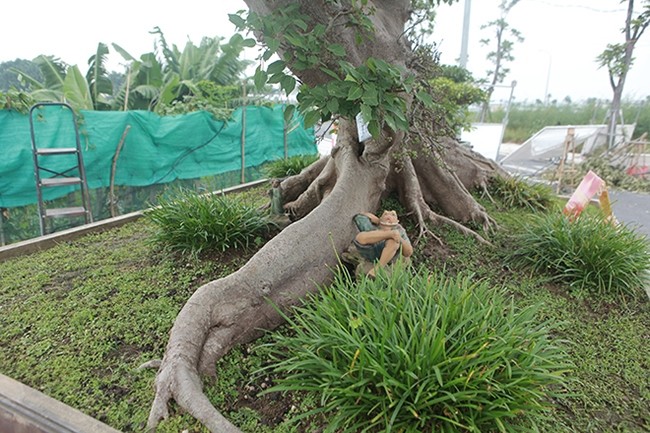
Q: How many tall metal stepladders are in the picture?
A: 1